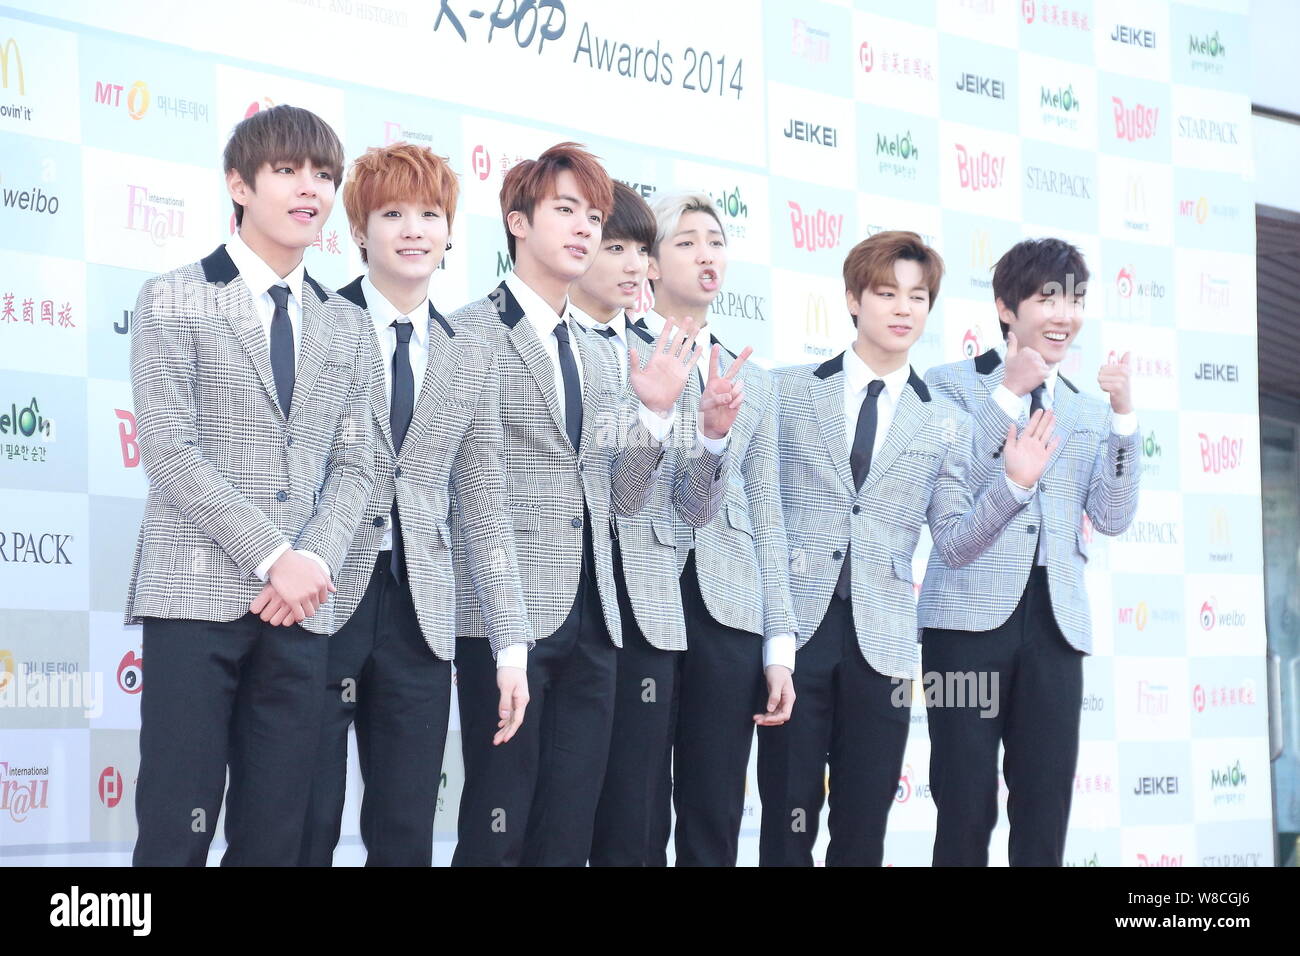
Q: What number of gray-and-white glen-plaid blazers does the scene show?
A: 7